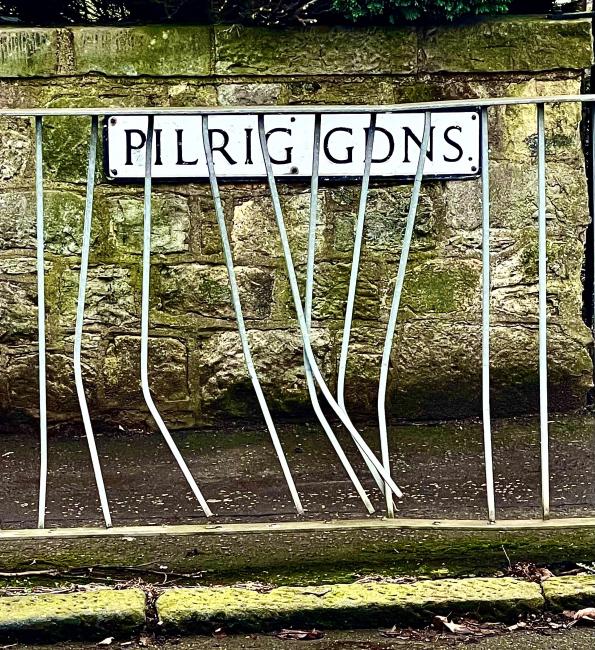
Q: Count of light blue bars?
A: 10